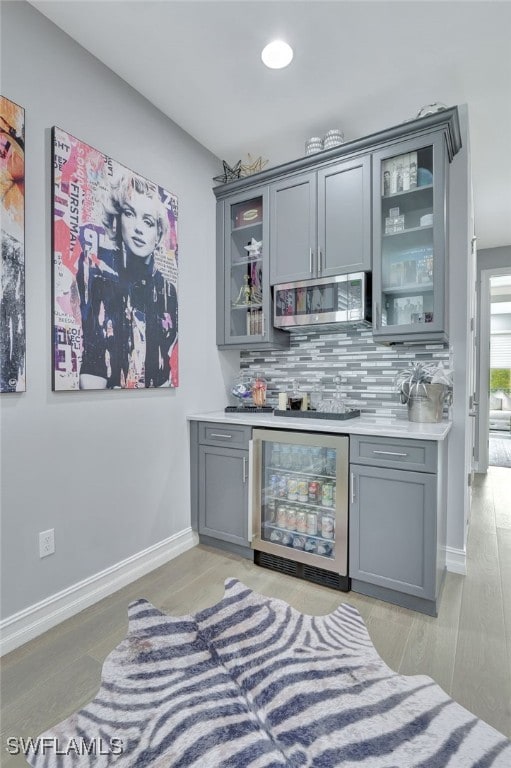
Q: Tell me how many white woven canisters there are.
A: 2